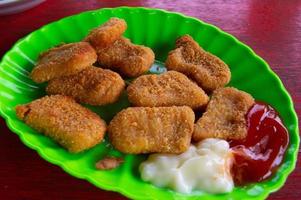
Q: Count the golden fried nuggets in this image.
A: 9